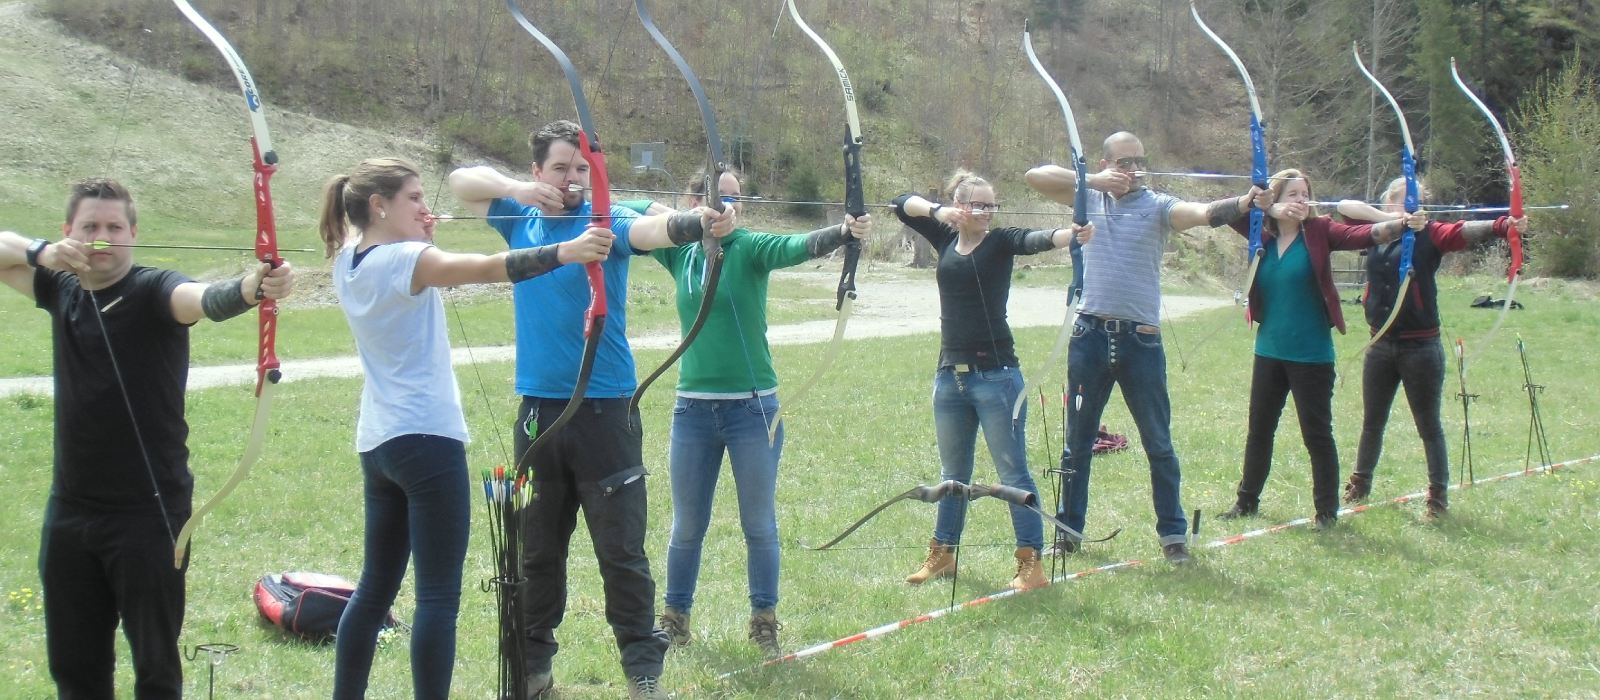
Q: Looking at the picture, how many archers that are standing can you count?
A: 8